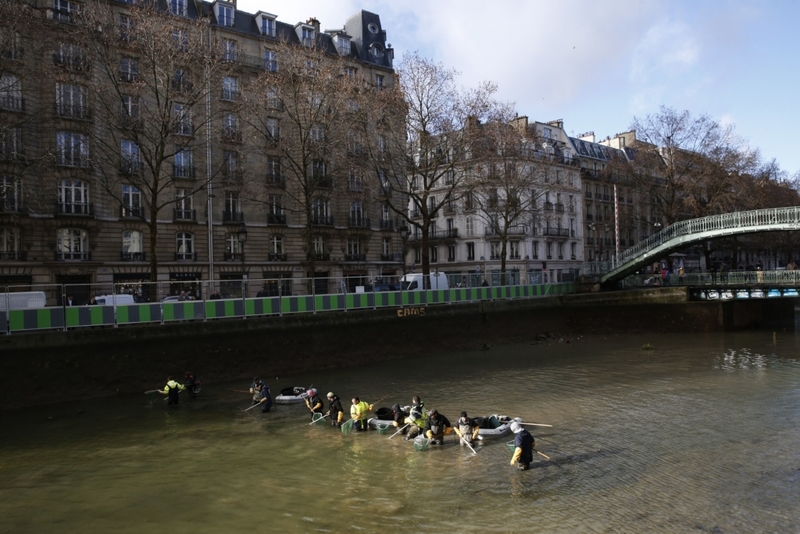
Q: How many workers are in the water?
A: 12